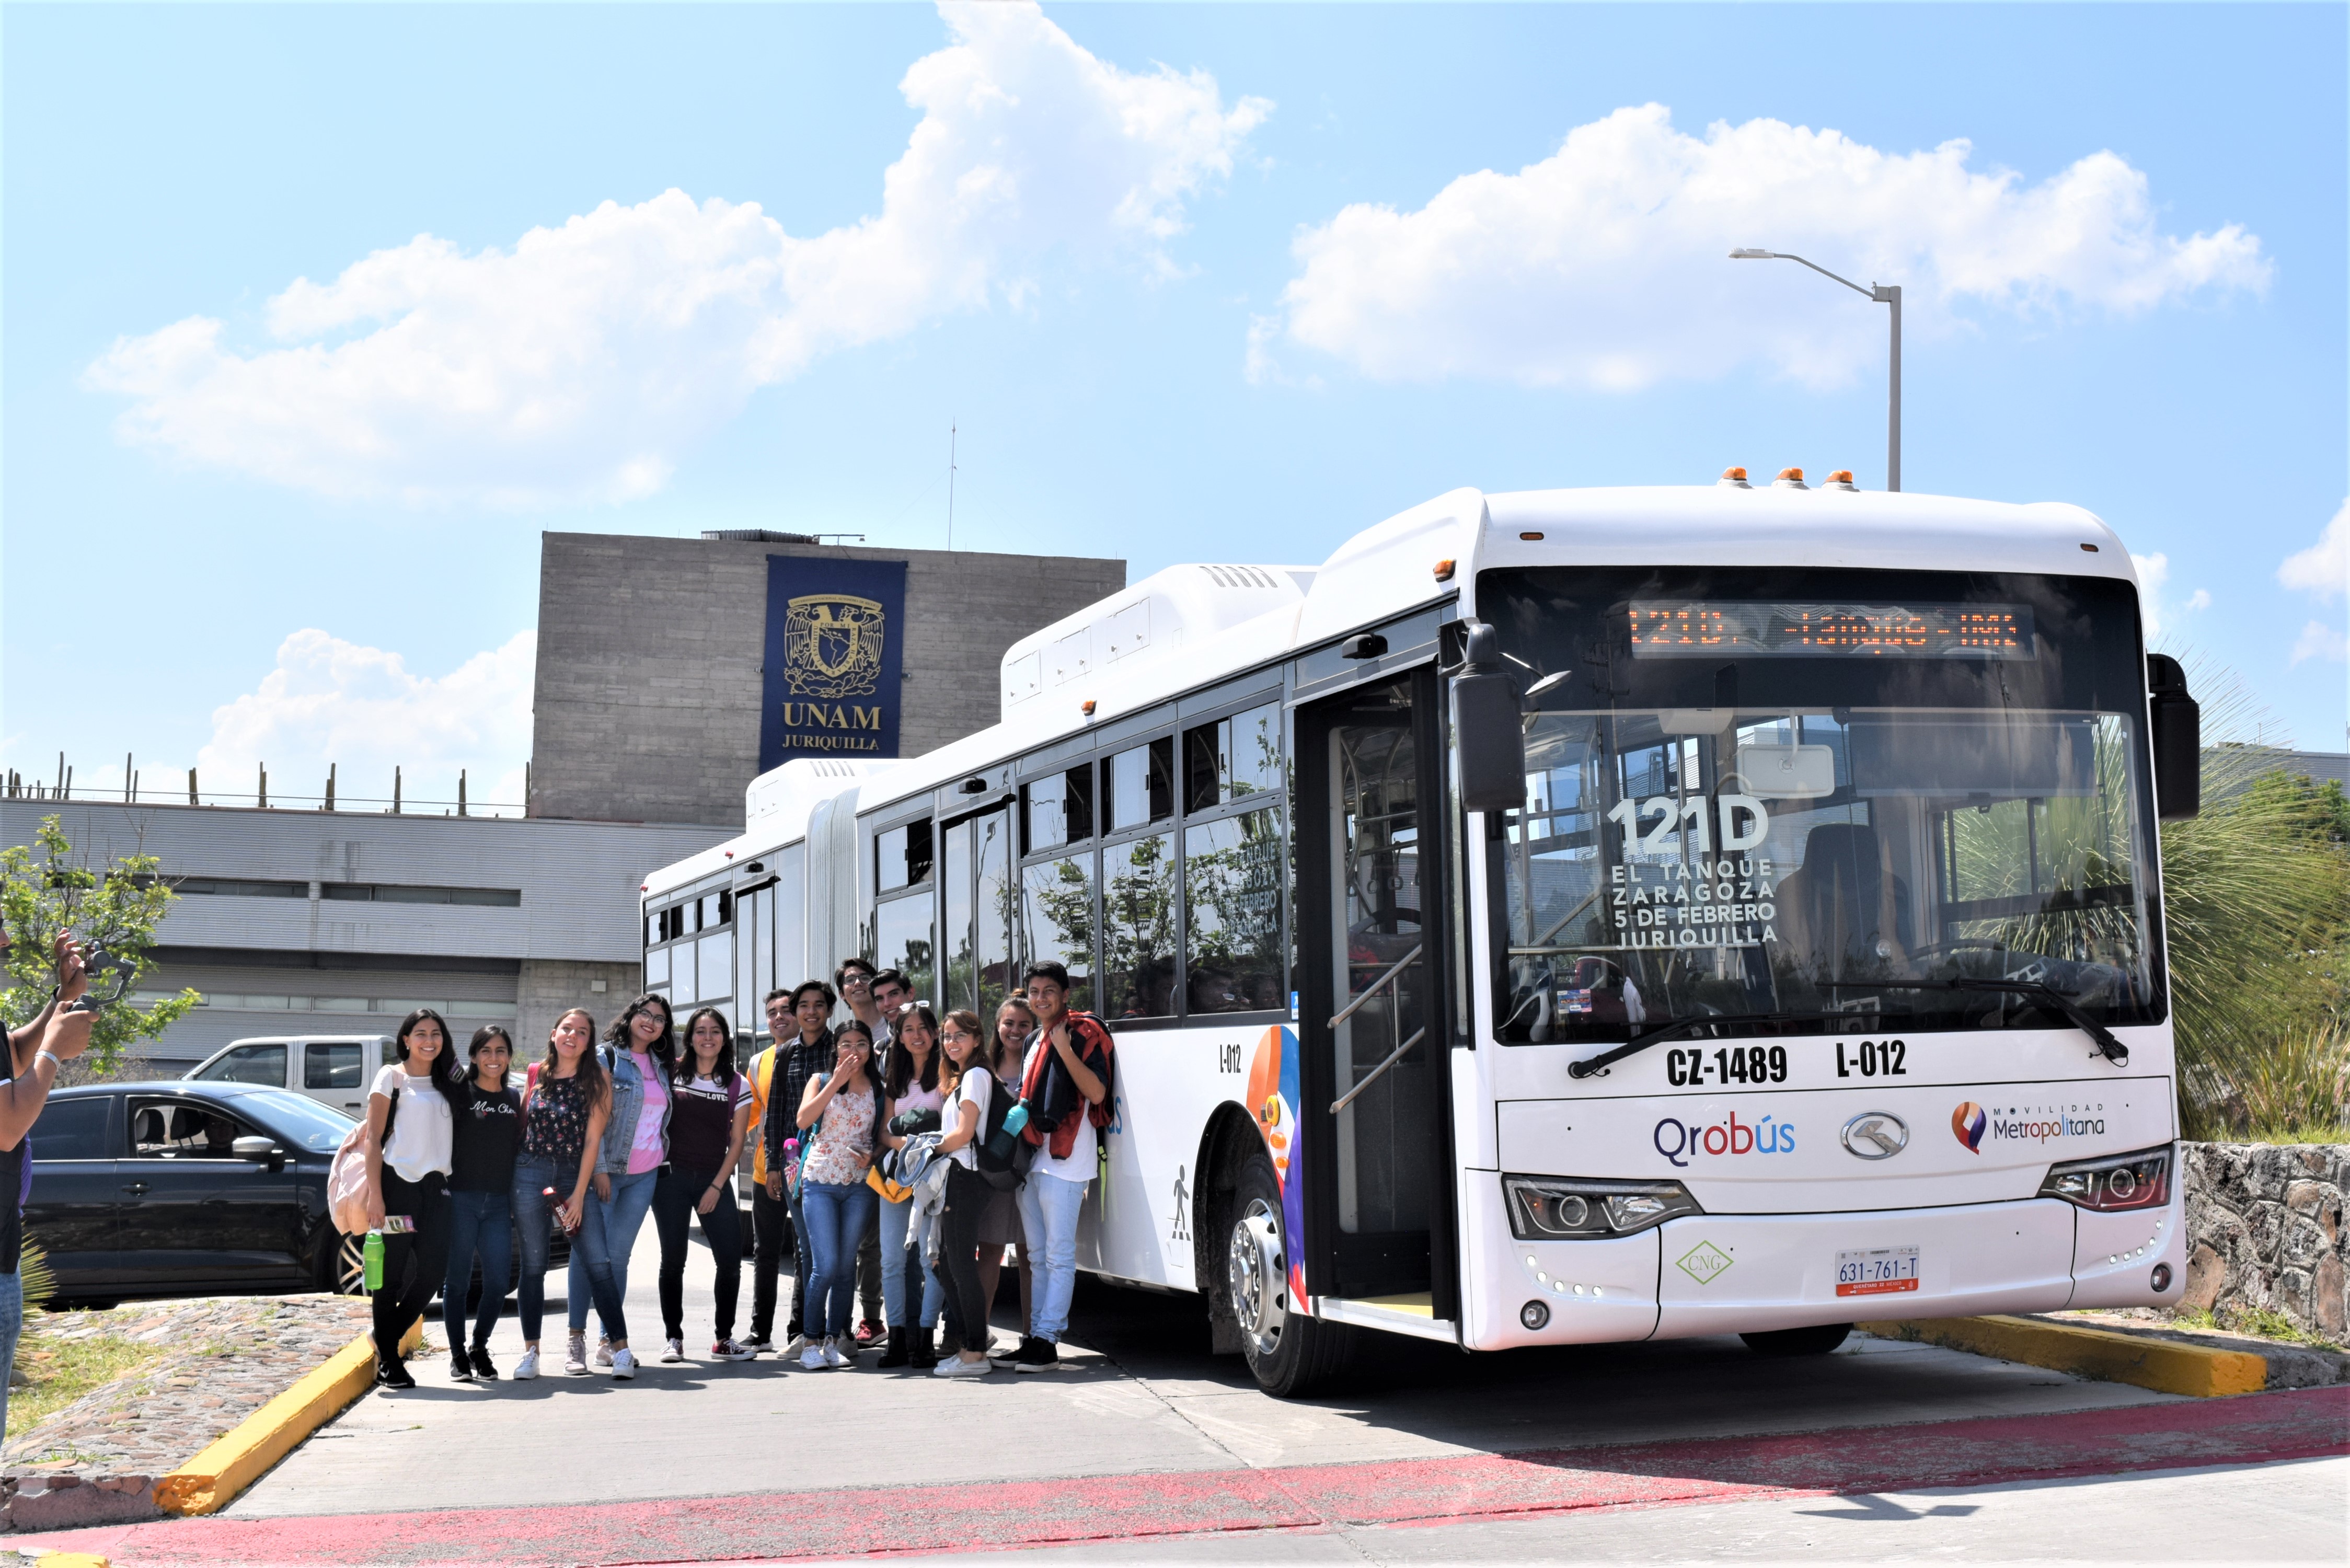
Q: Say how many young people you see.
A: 14